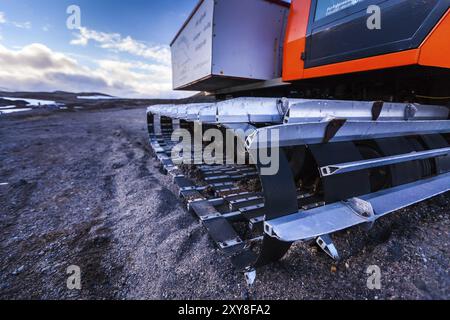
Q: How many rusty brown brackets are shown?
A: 2